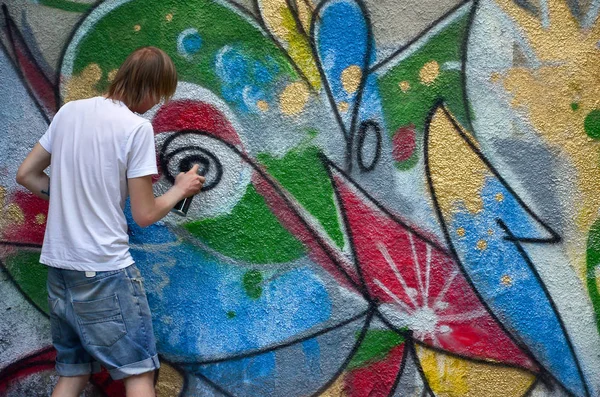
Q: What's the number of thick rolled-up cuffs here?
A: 2